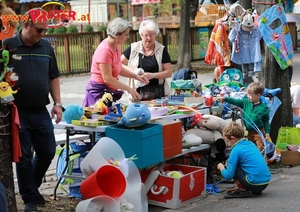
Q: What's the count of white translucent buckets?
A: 4